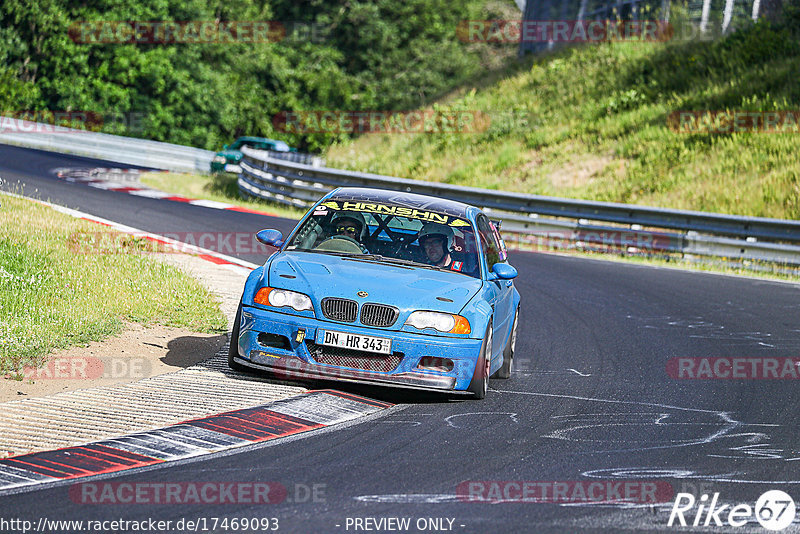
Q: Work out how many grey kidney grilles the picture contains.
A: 2